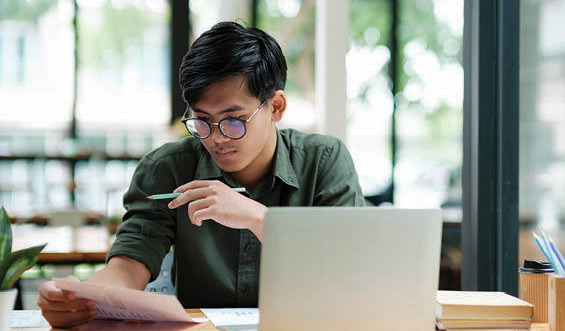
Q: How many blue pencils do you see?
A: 3